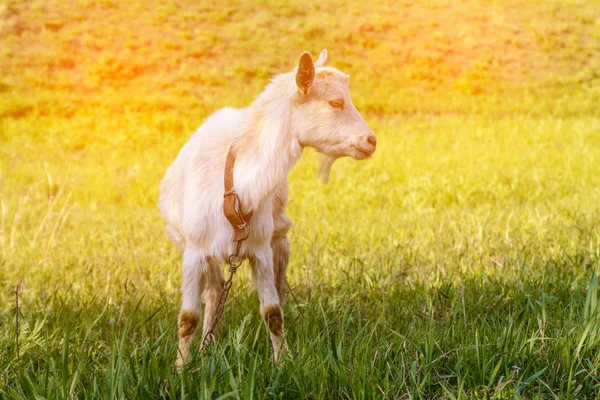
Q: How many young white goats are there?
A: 1